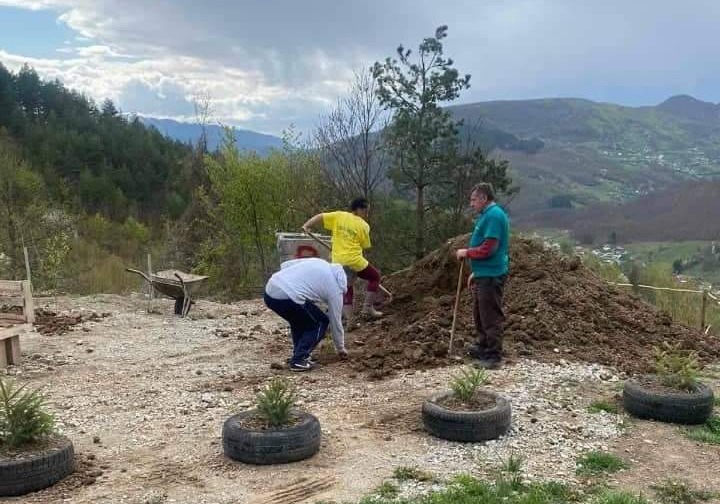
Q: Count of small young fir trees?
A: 4